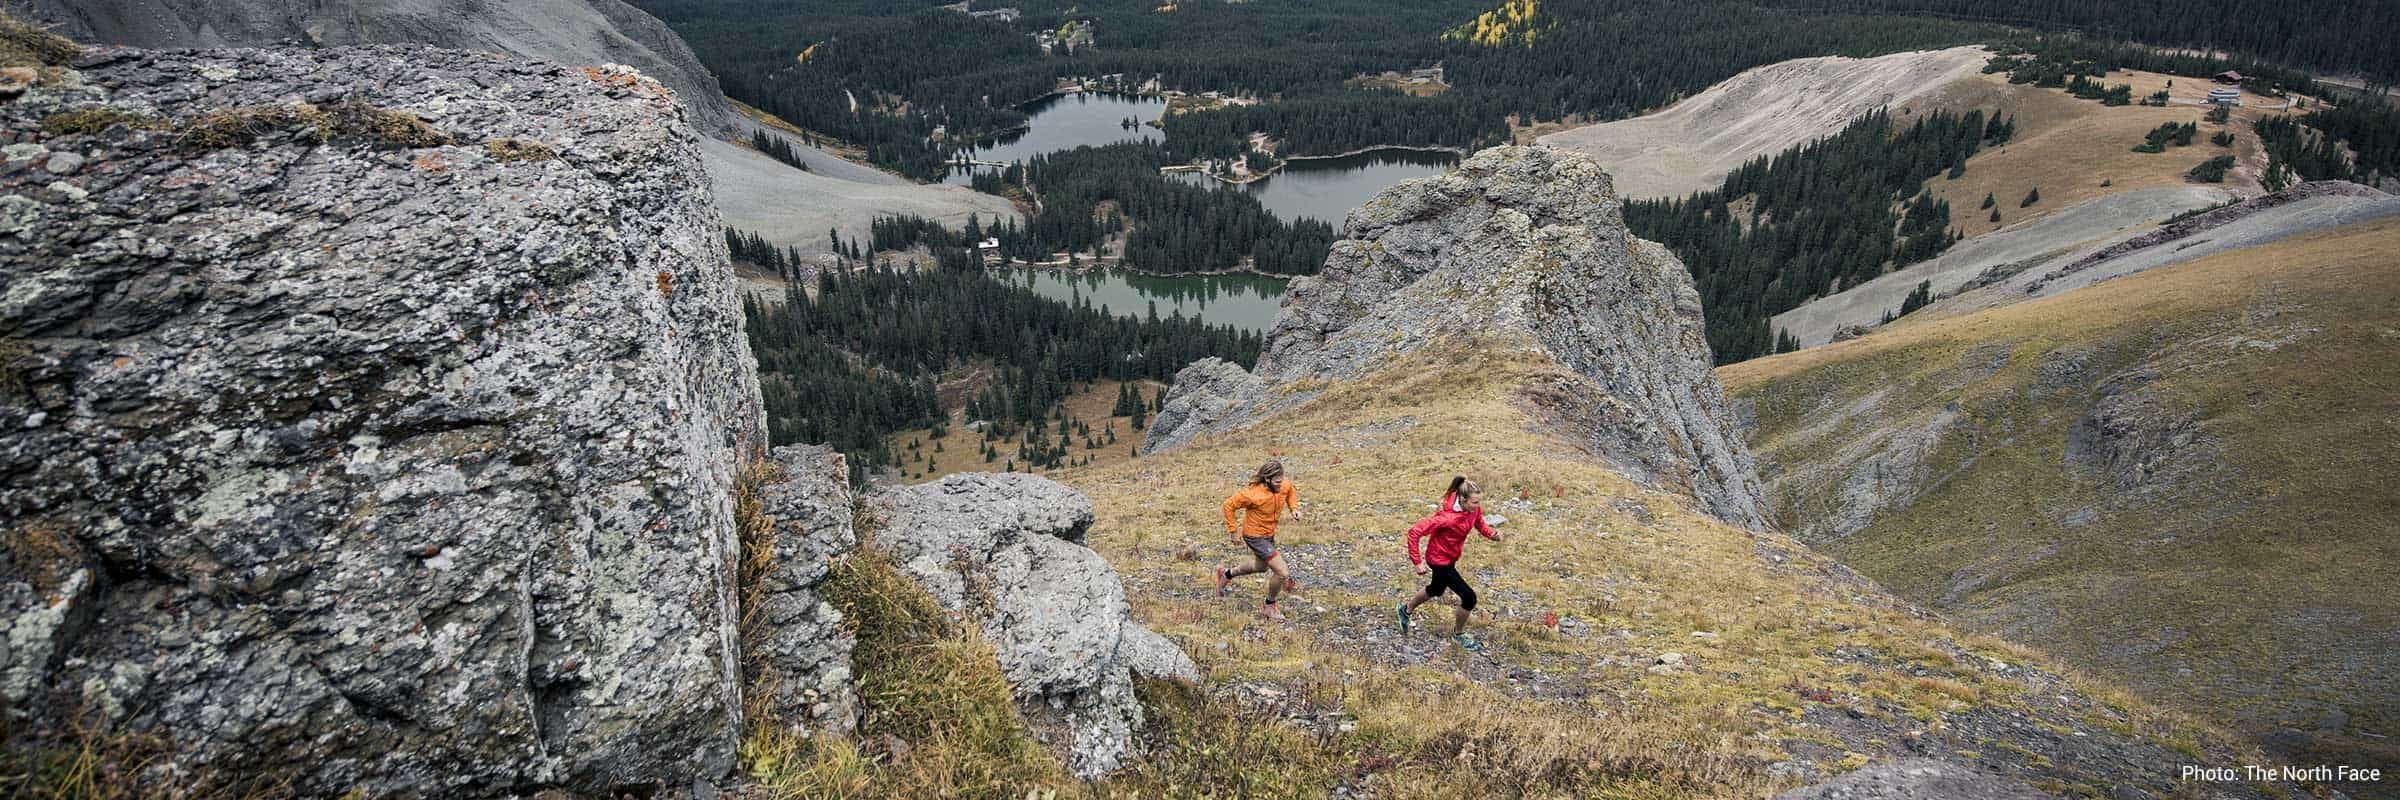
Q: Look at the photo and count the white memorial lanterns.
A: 0